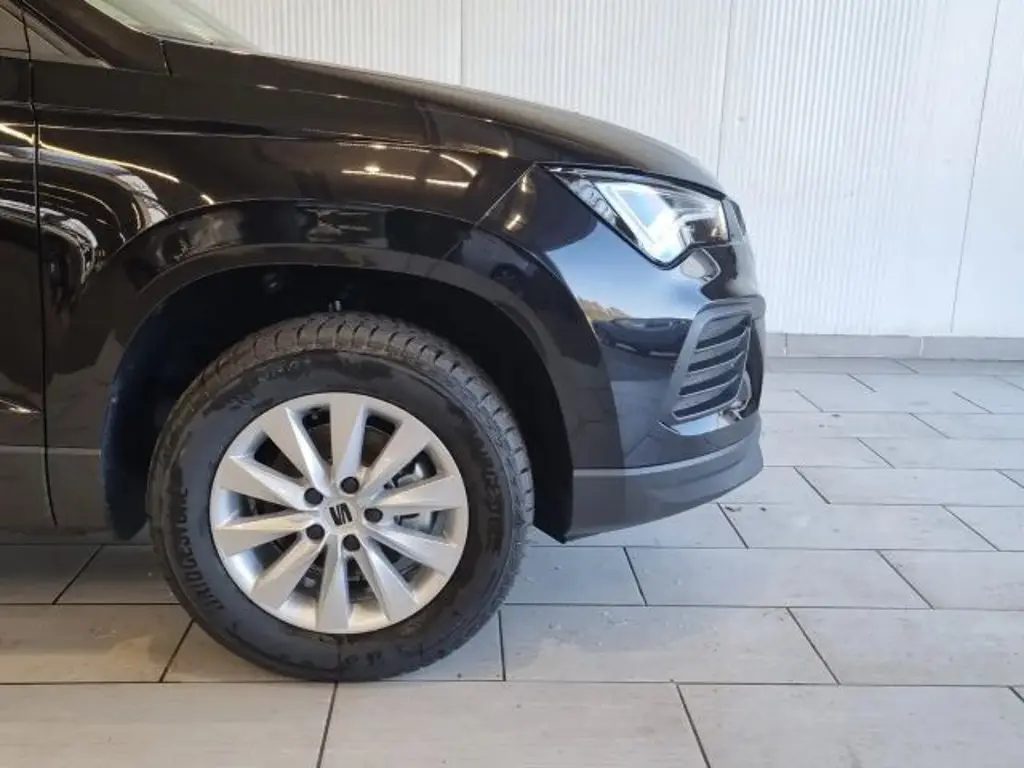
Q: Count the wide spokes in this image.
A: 10